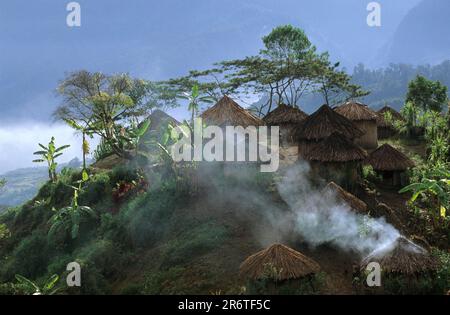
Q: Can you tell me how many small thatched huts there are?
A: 11